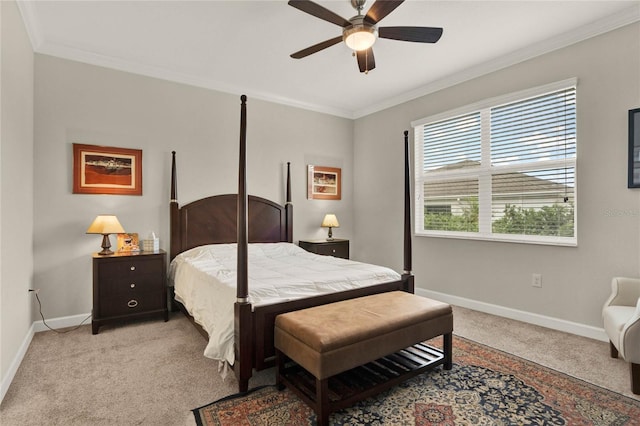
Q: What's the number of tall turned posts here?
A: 4